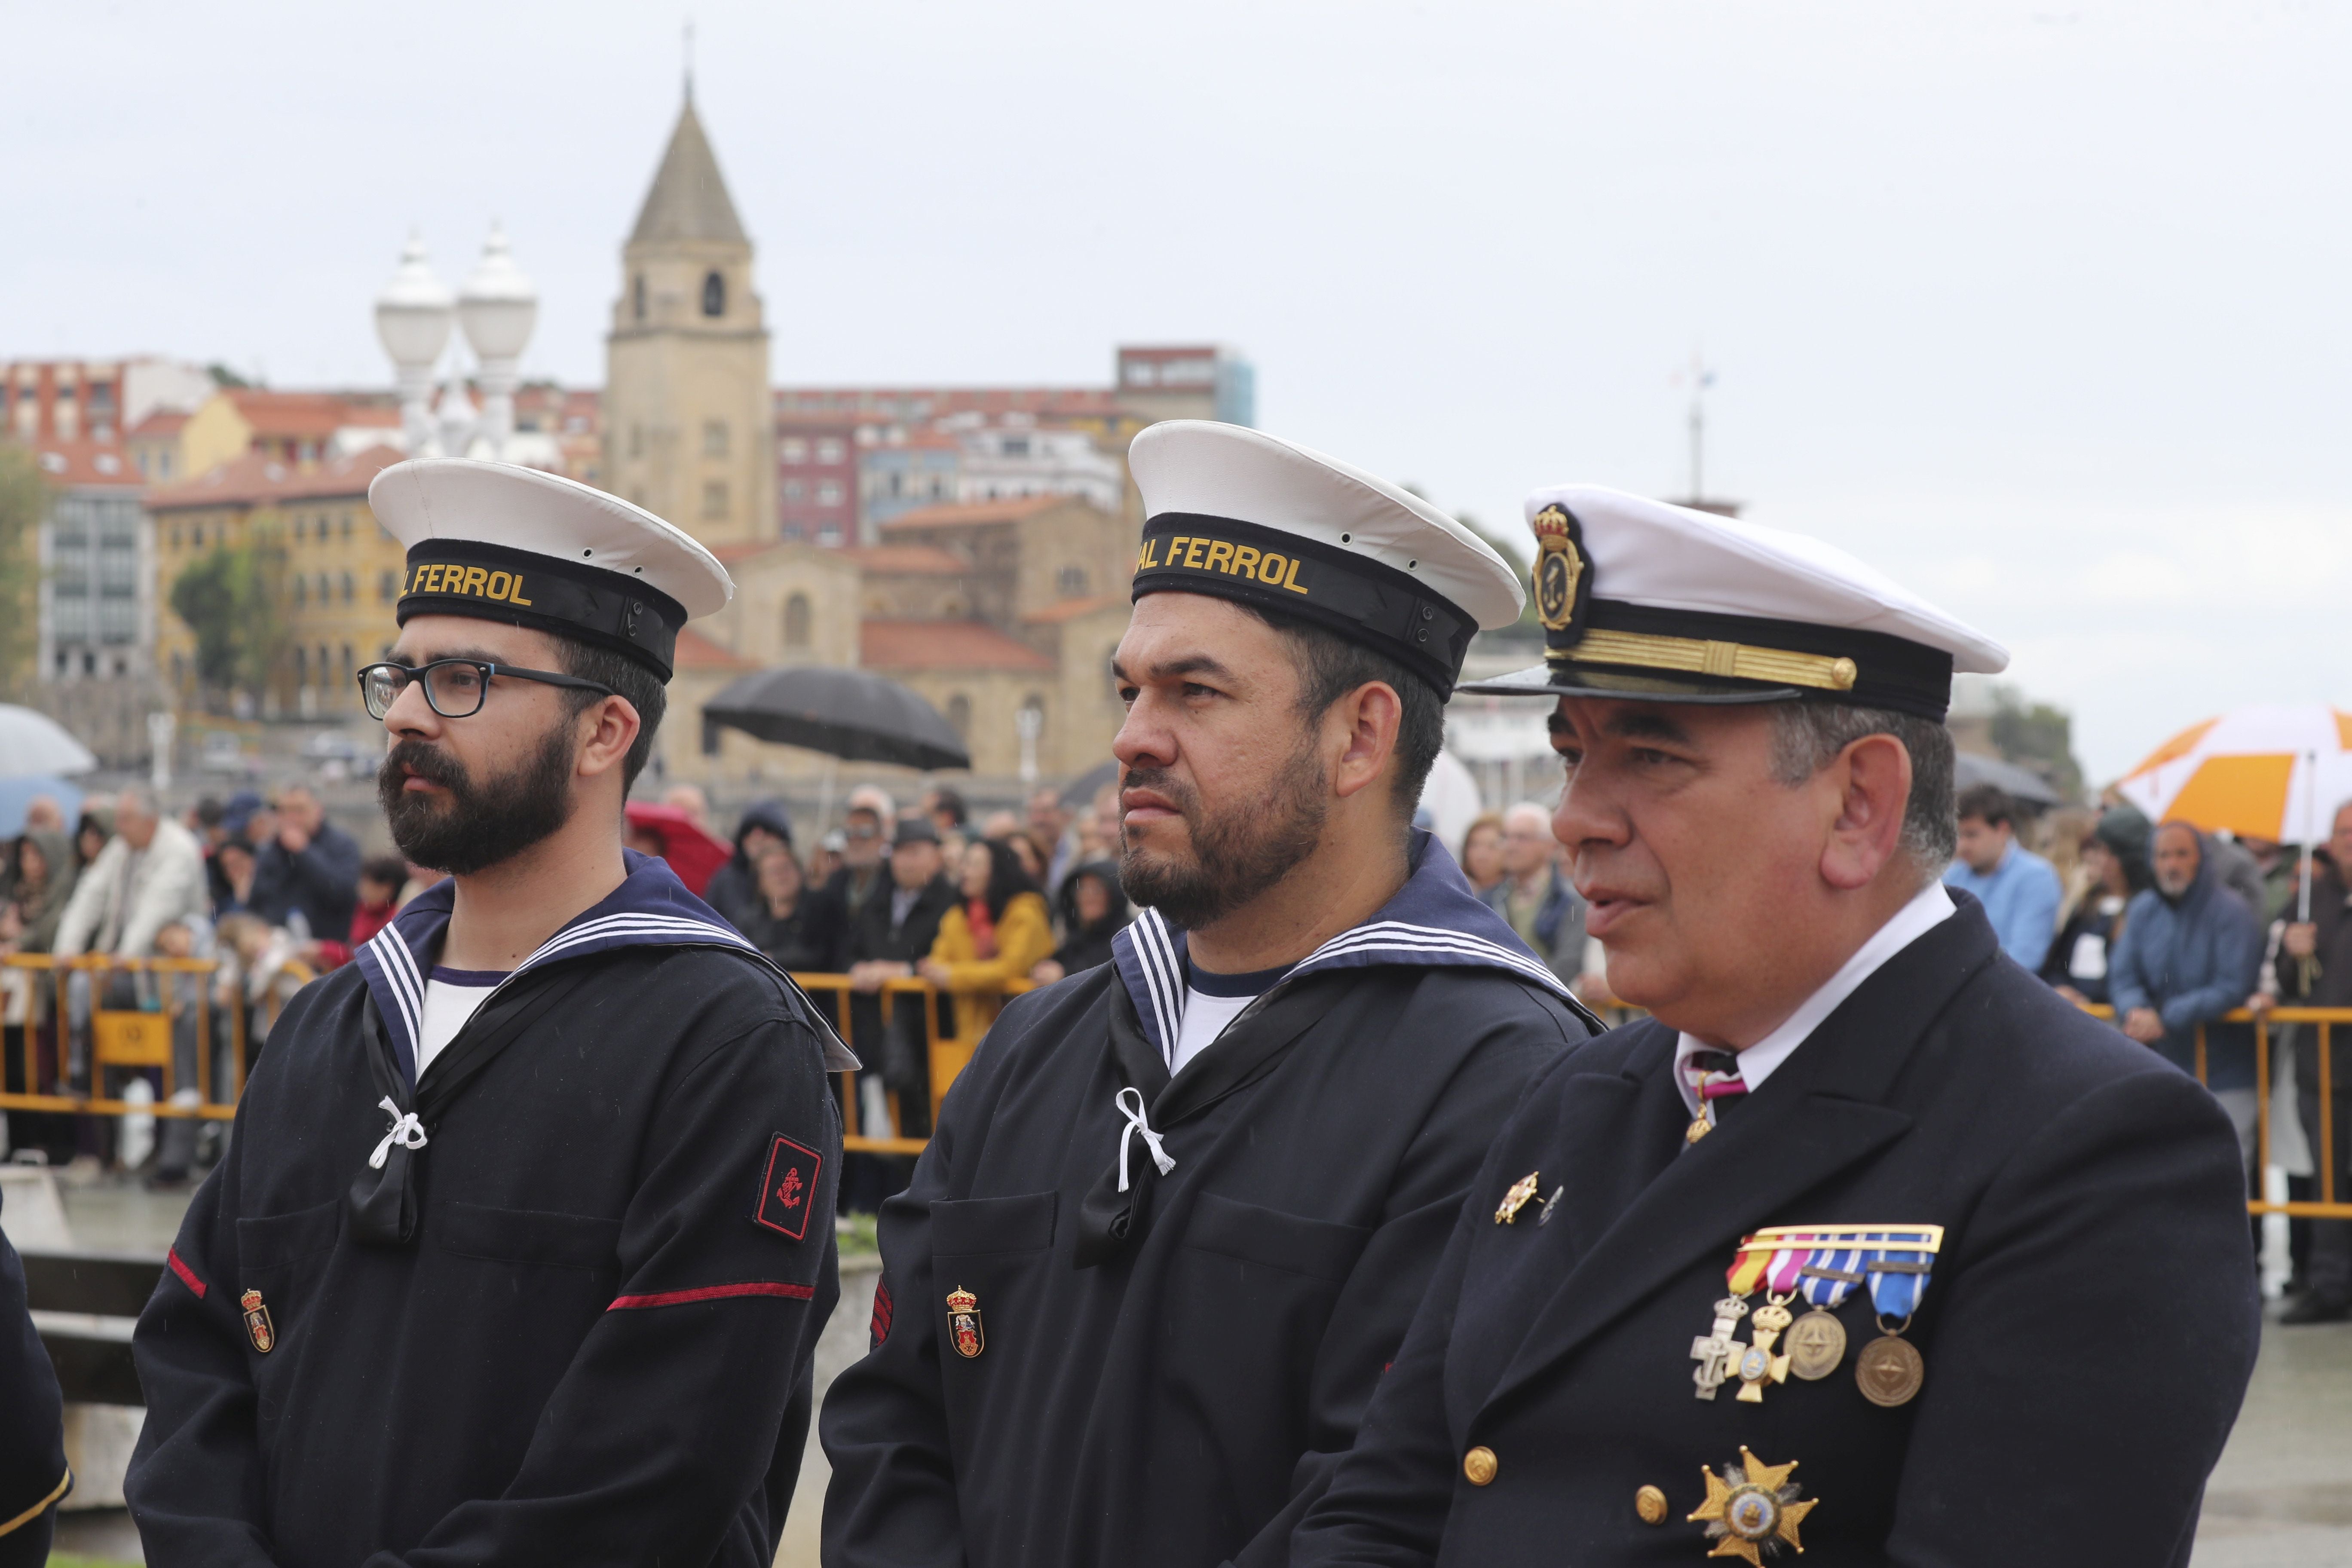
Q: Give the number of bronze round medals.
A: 2